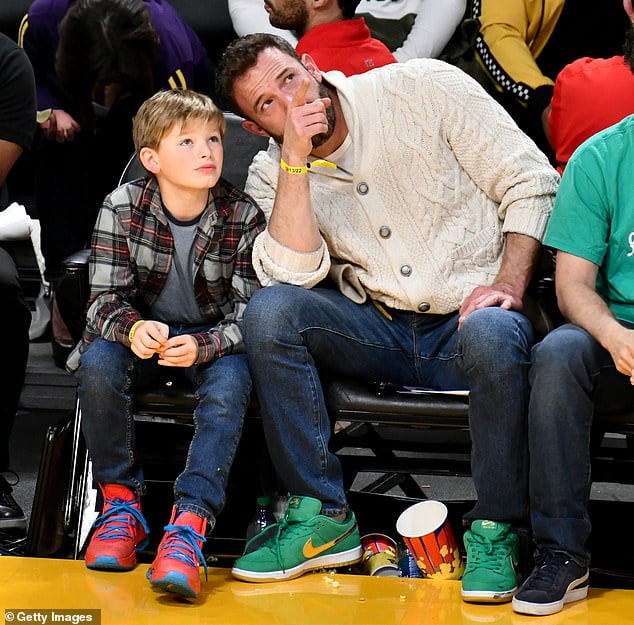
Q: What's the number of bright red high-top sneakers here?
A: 2